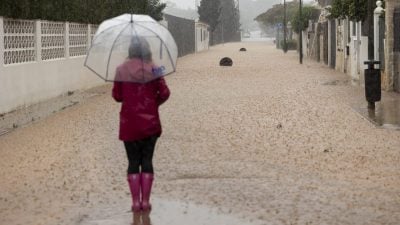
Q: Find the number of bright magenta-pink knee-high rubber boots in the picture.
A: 2